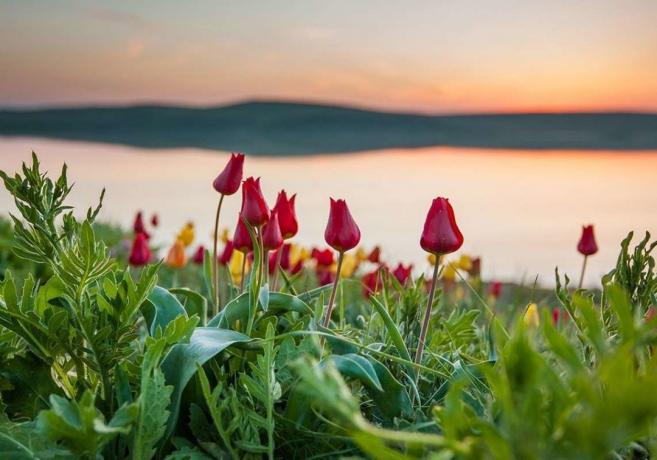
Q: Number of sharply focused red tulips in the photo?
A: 7